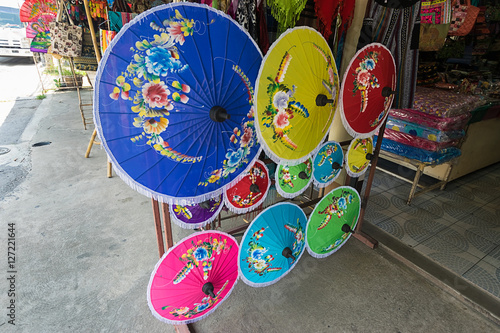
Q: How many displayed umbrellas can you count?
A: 11